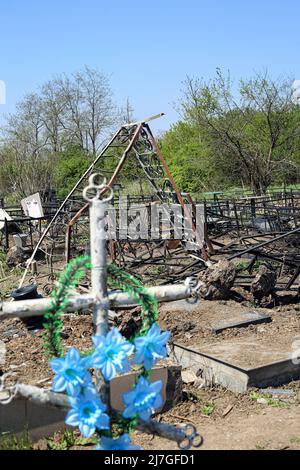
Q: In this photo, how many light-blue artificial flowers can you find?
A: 6